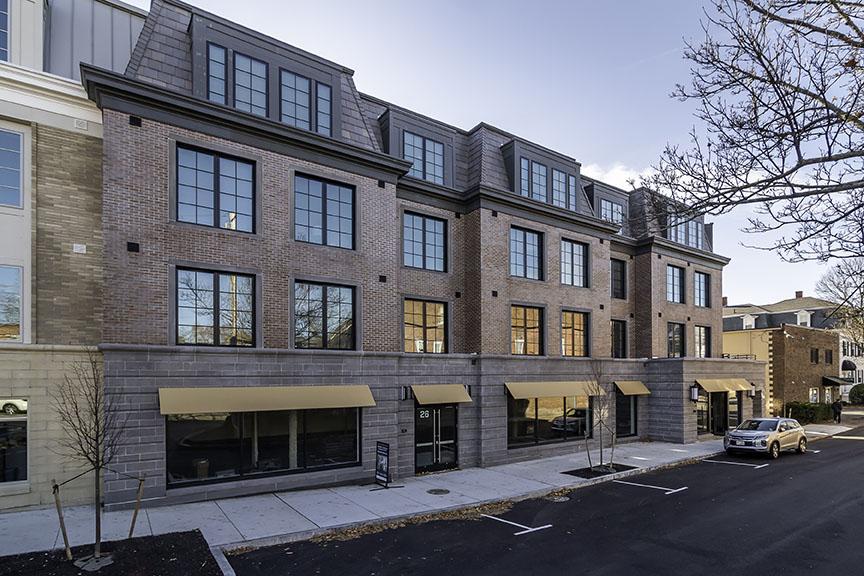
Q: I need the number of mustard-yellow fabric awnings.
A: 5